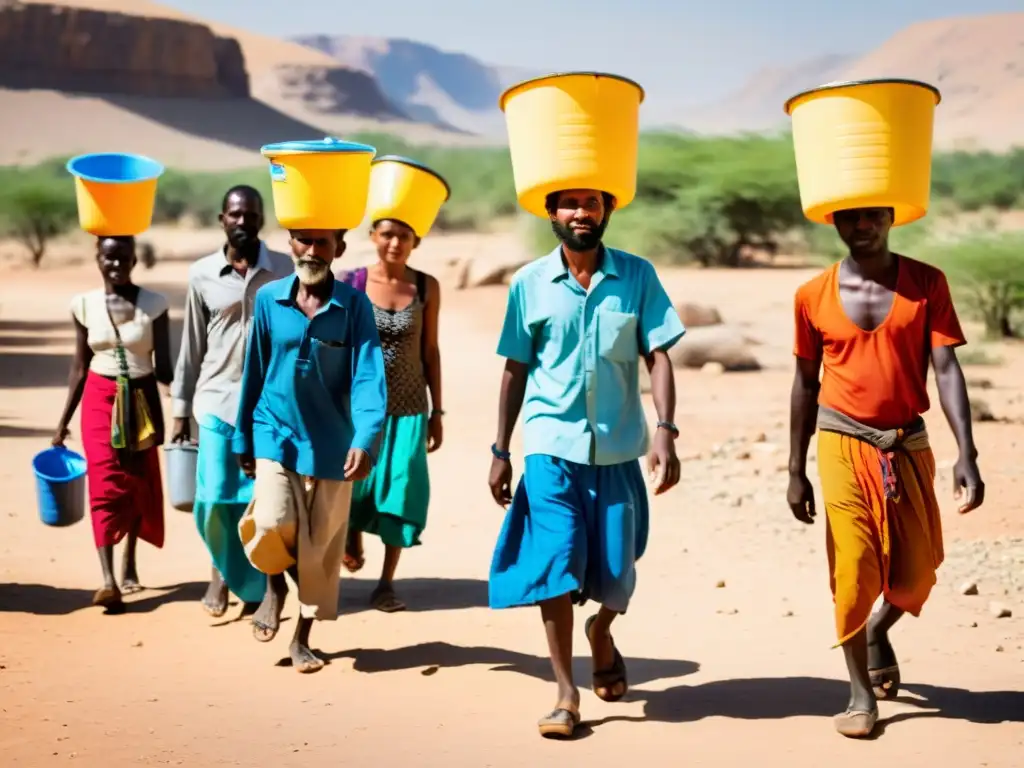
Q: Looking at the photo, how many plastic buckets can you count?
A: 7